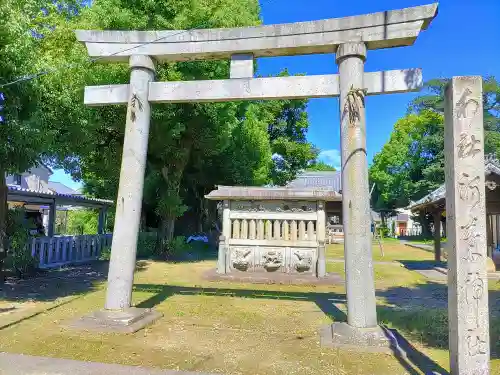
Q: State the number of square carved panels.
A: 3